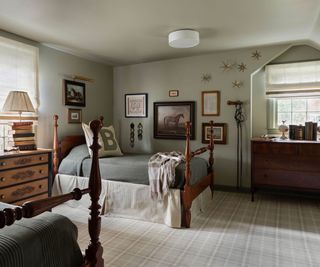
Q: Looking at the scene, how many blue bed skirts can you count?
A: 0